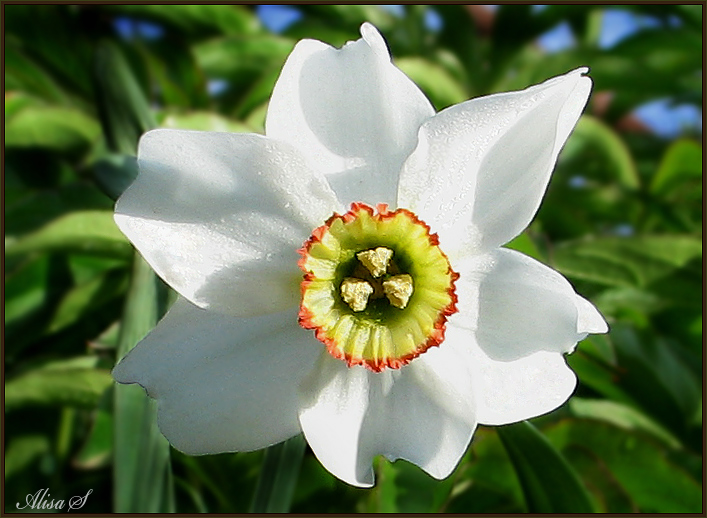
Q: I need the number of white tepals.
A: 6